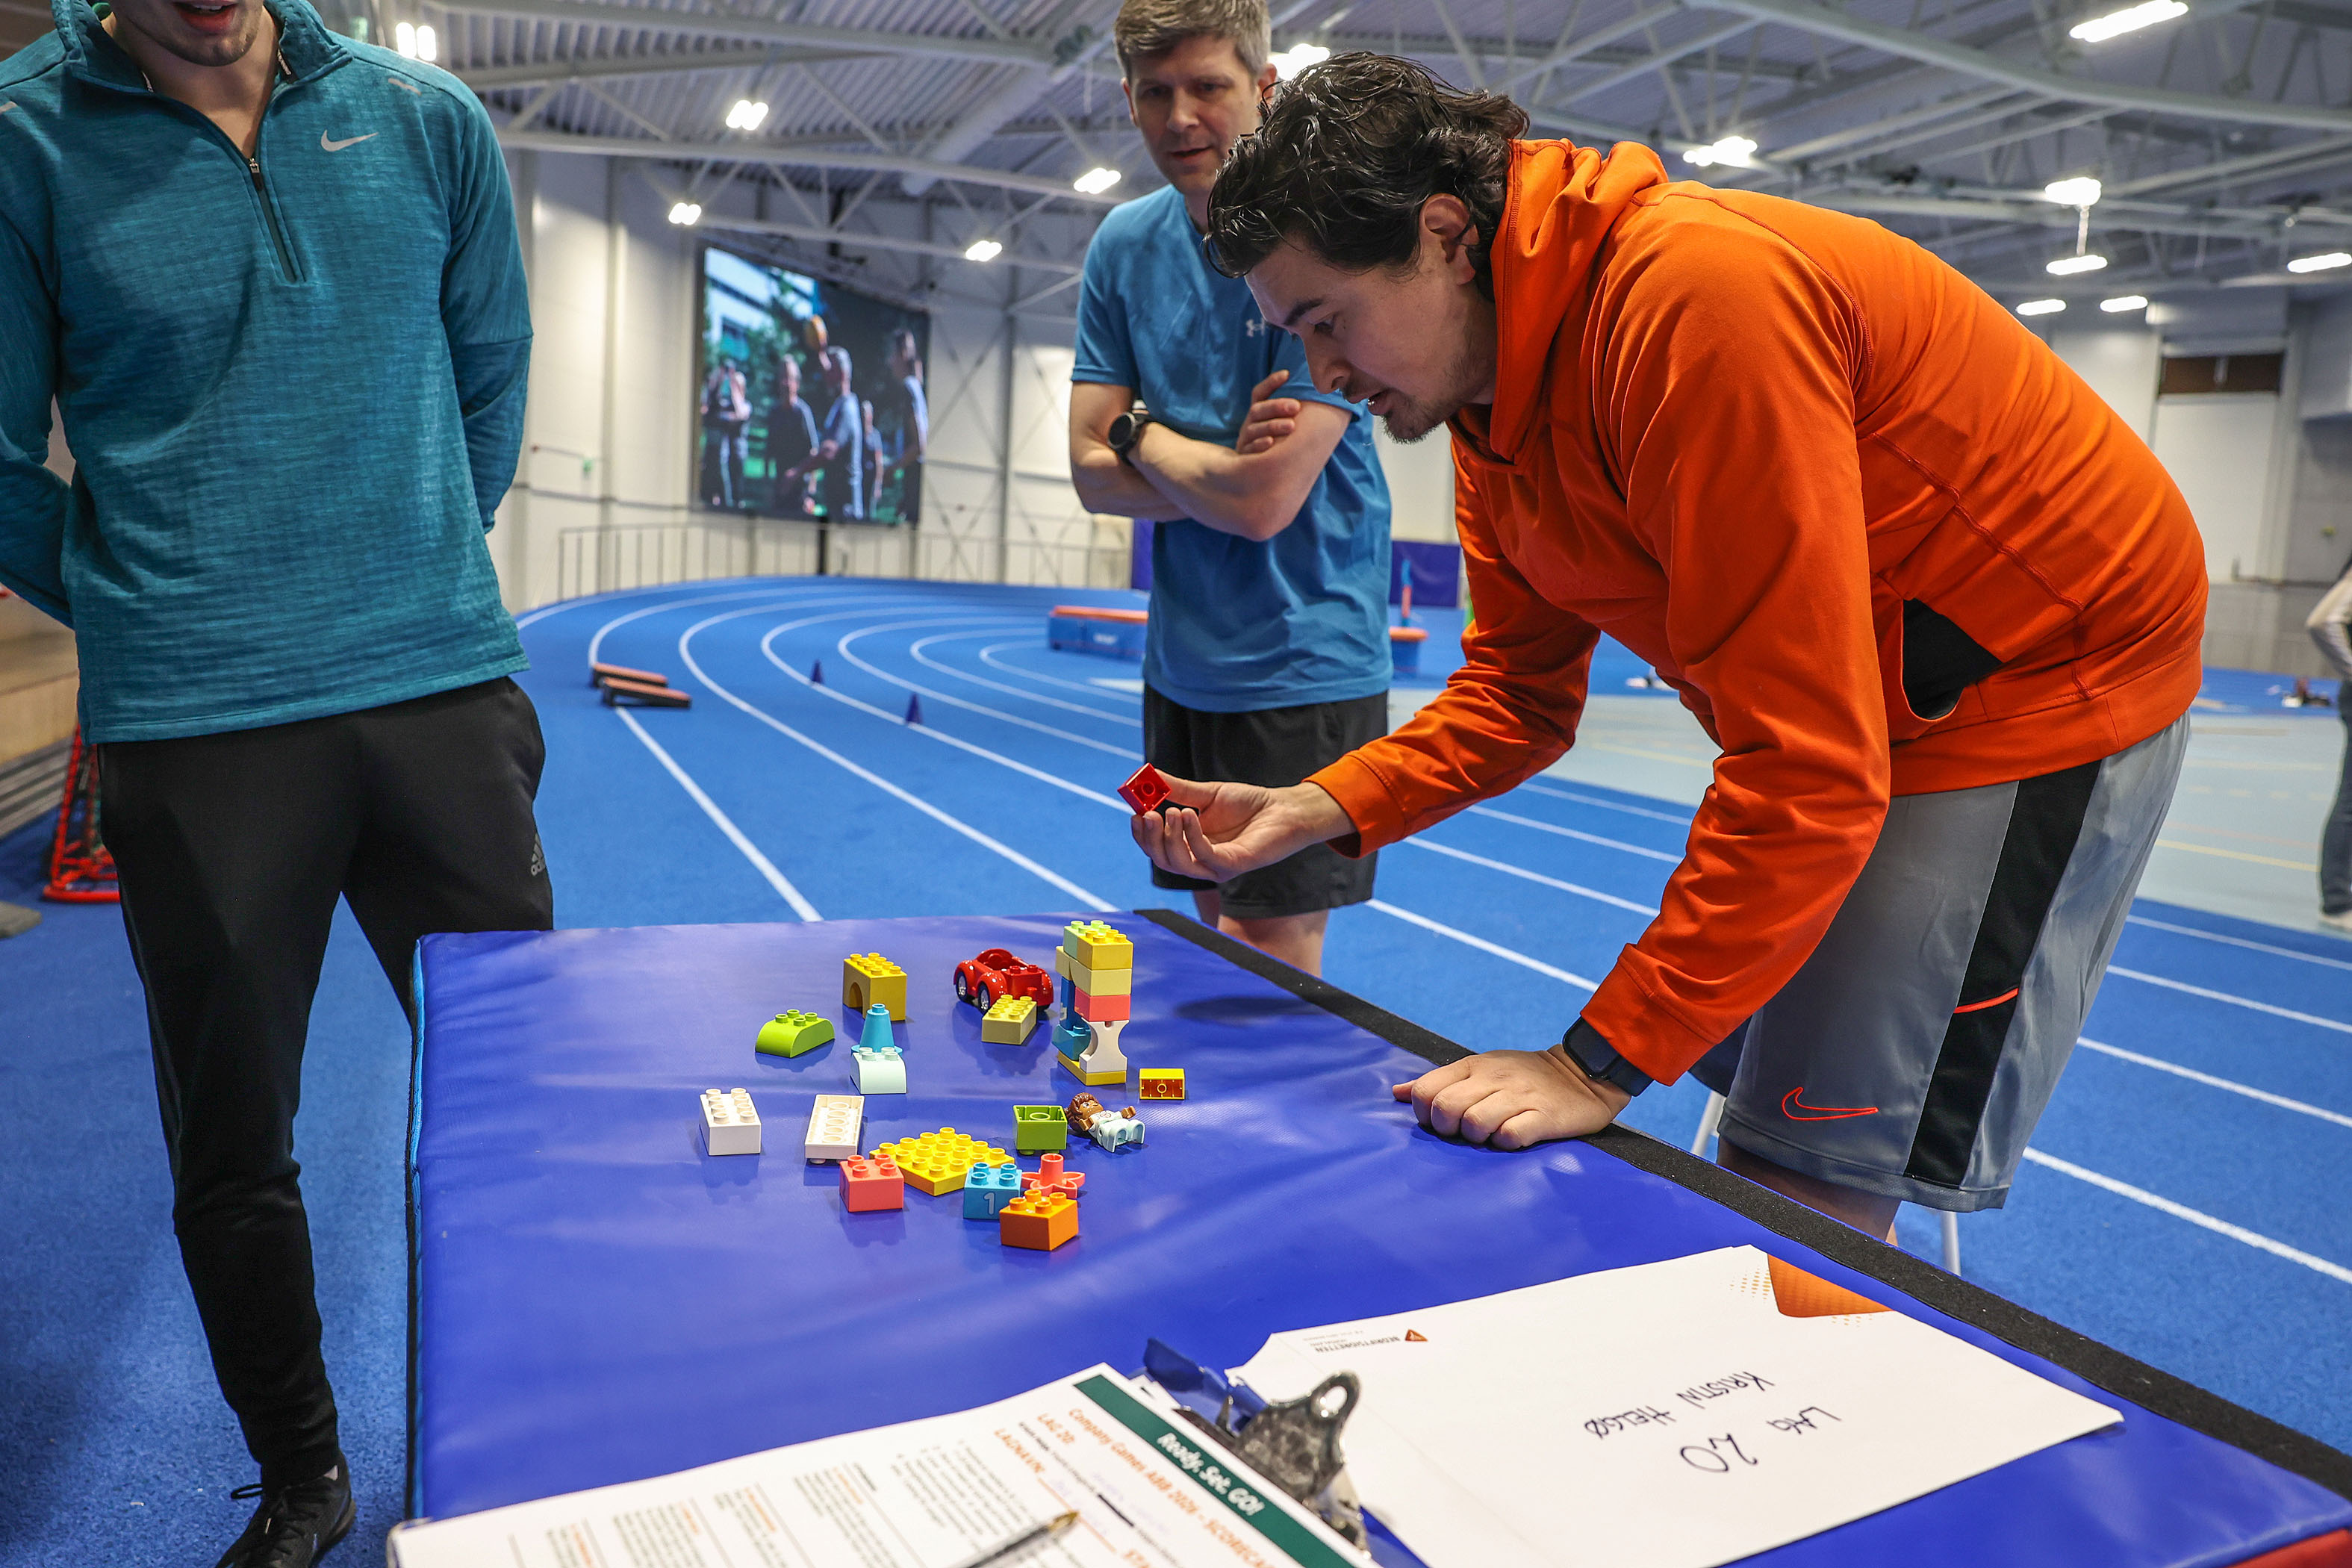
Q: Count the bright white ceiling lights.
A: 13